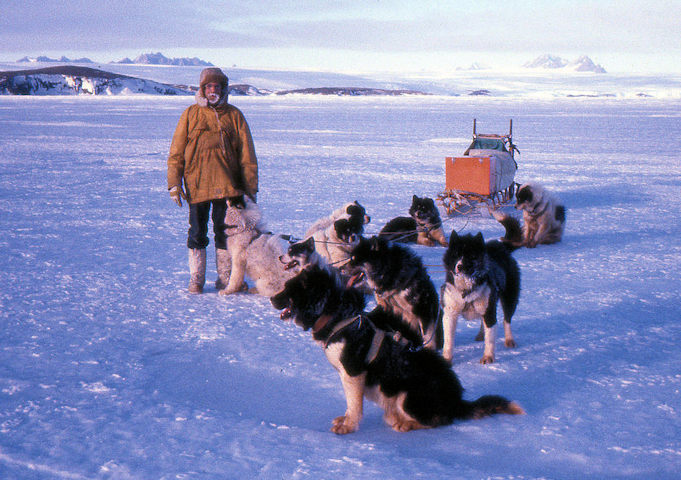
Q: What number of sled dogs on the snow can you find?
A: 9